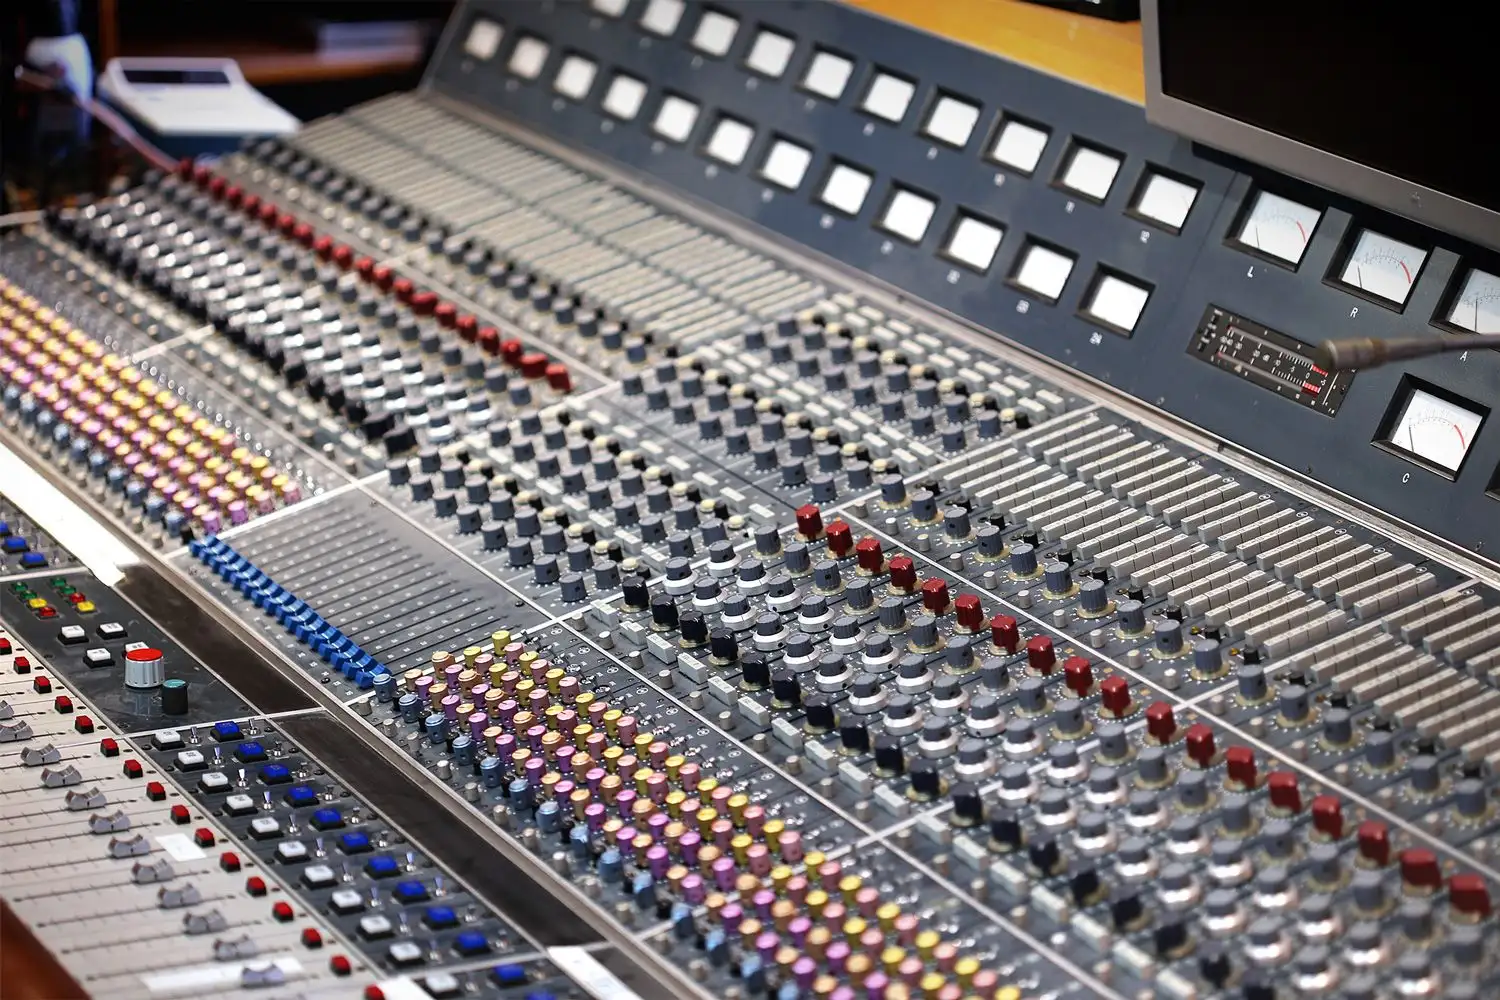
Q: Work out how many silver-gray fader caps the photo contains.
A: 12